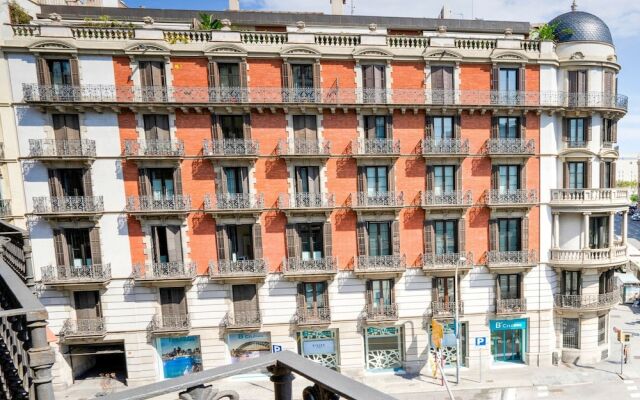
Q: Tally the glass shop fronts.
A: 6